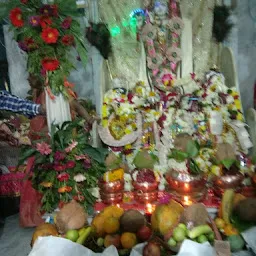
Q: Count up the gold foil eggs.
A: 0